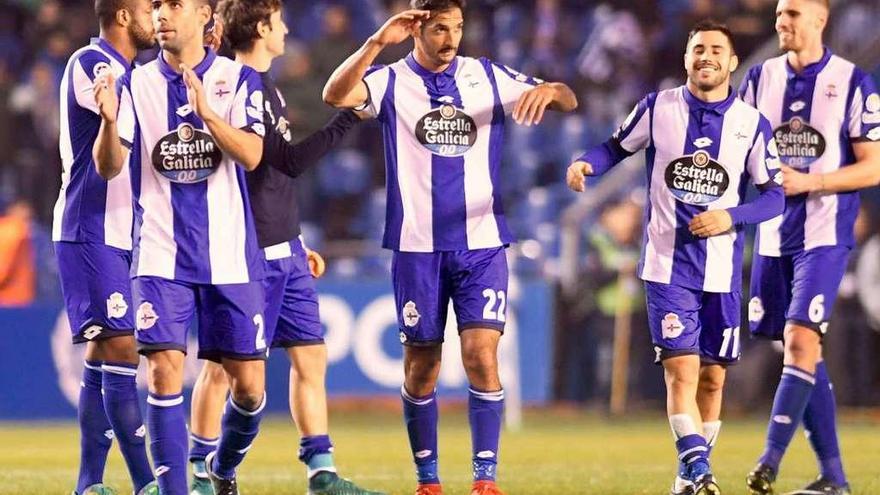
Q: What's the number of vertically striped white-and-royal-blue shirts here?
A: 5